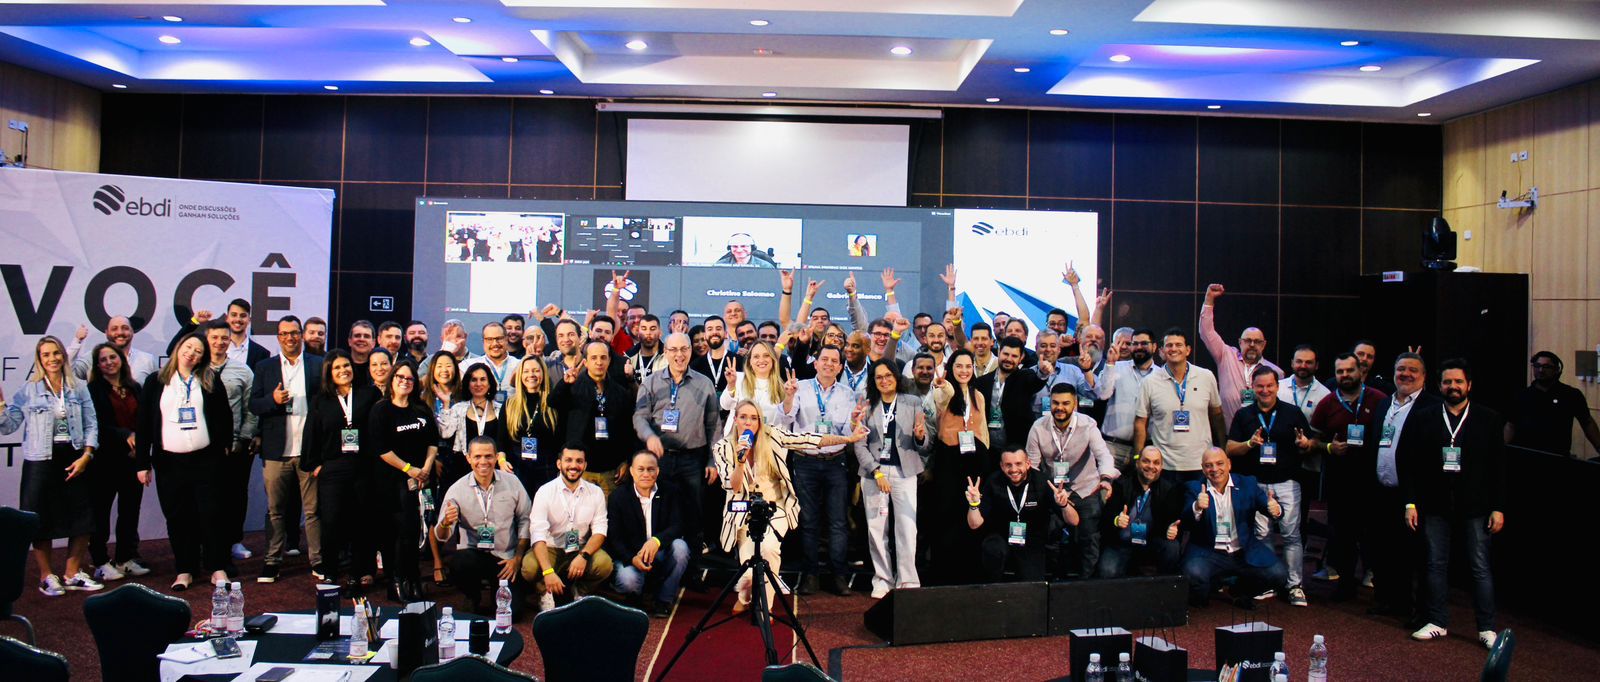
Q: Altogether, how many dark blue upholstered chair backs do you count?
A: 7